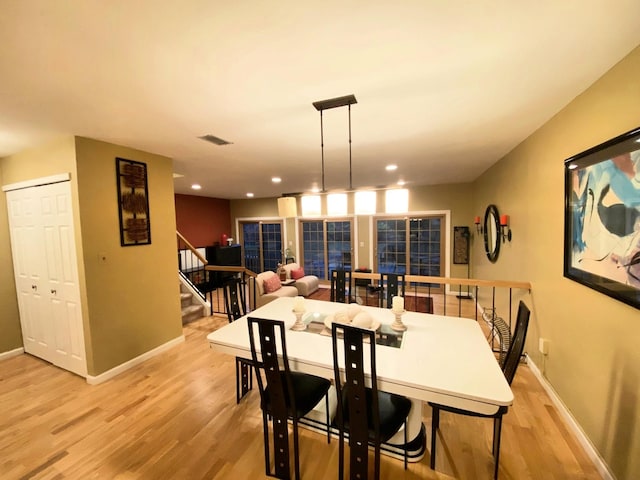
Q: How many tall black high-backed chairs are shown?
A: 6